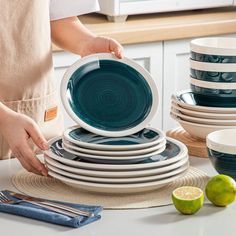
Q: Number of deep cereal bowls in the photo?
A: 4